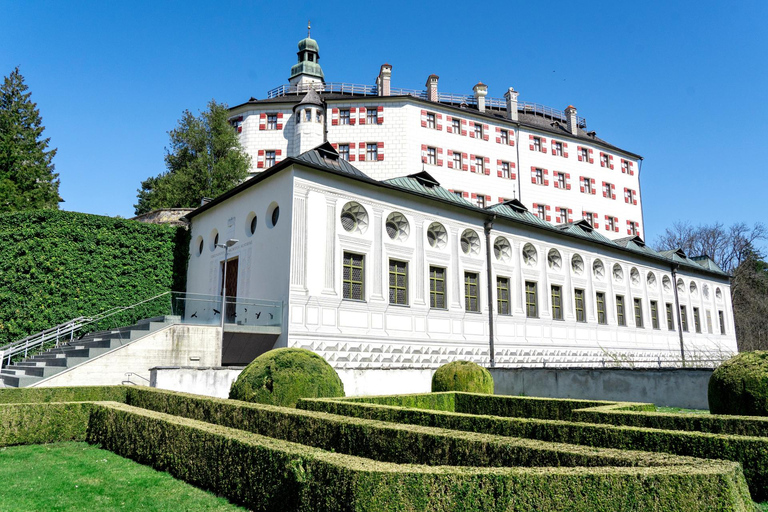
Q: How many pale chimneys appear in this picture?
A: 5